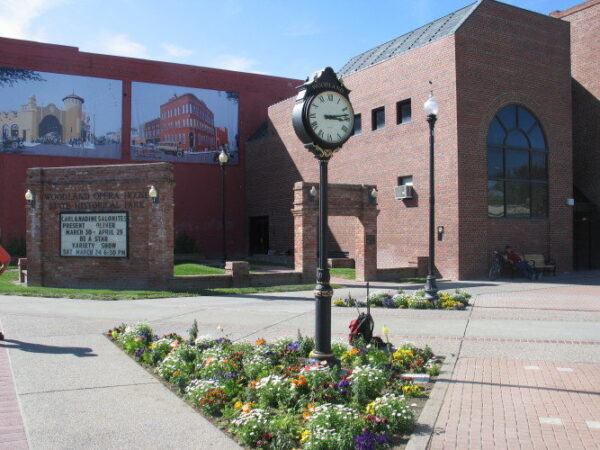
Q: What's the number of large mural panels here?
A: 2